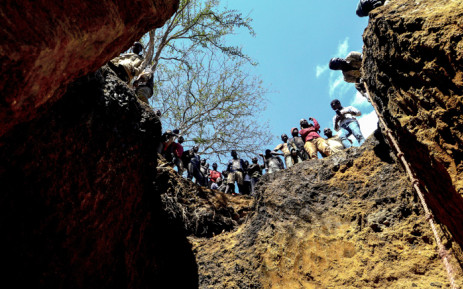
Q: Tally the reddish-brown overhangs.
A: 1